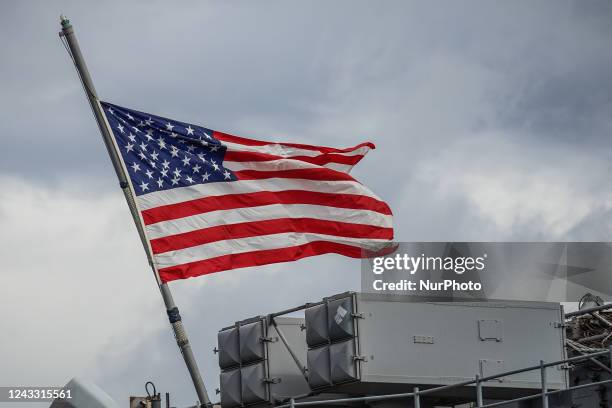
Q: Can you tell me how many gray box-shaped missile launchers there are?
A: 2